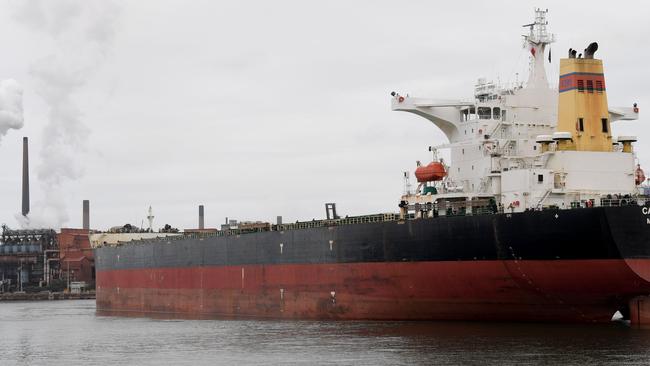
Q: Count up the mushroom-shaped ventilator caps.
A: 3